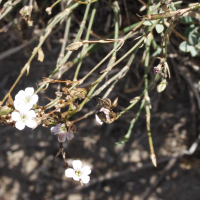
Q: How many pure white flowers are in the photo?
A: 3